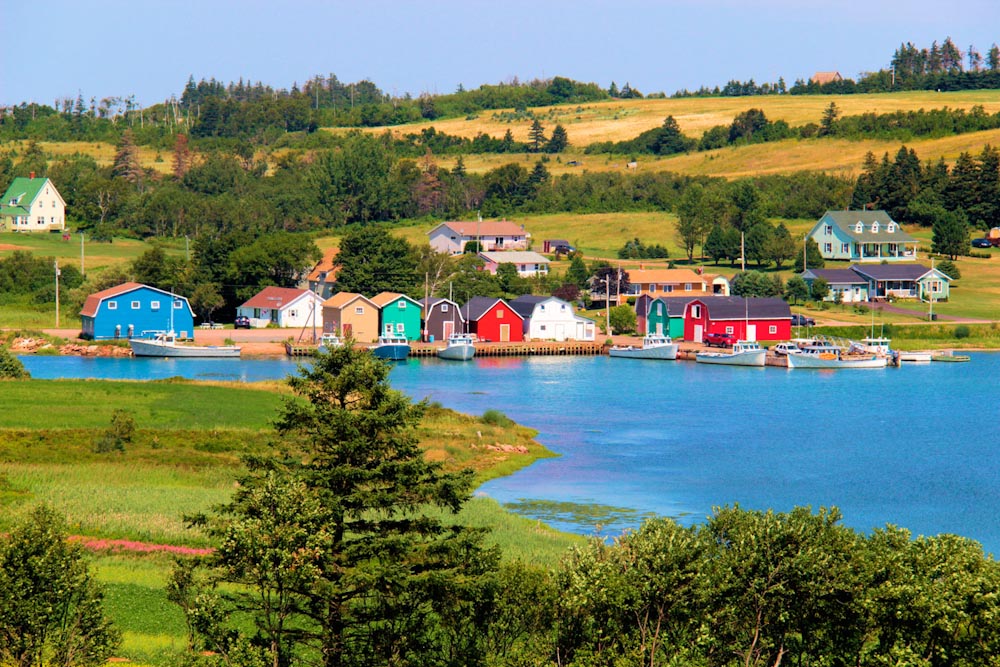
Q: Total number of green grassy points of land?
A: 1